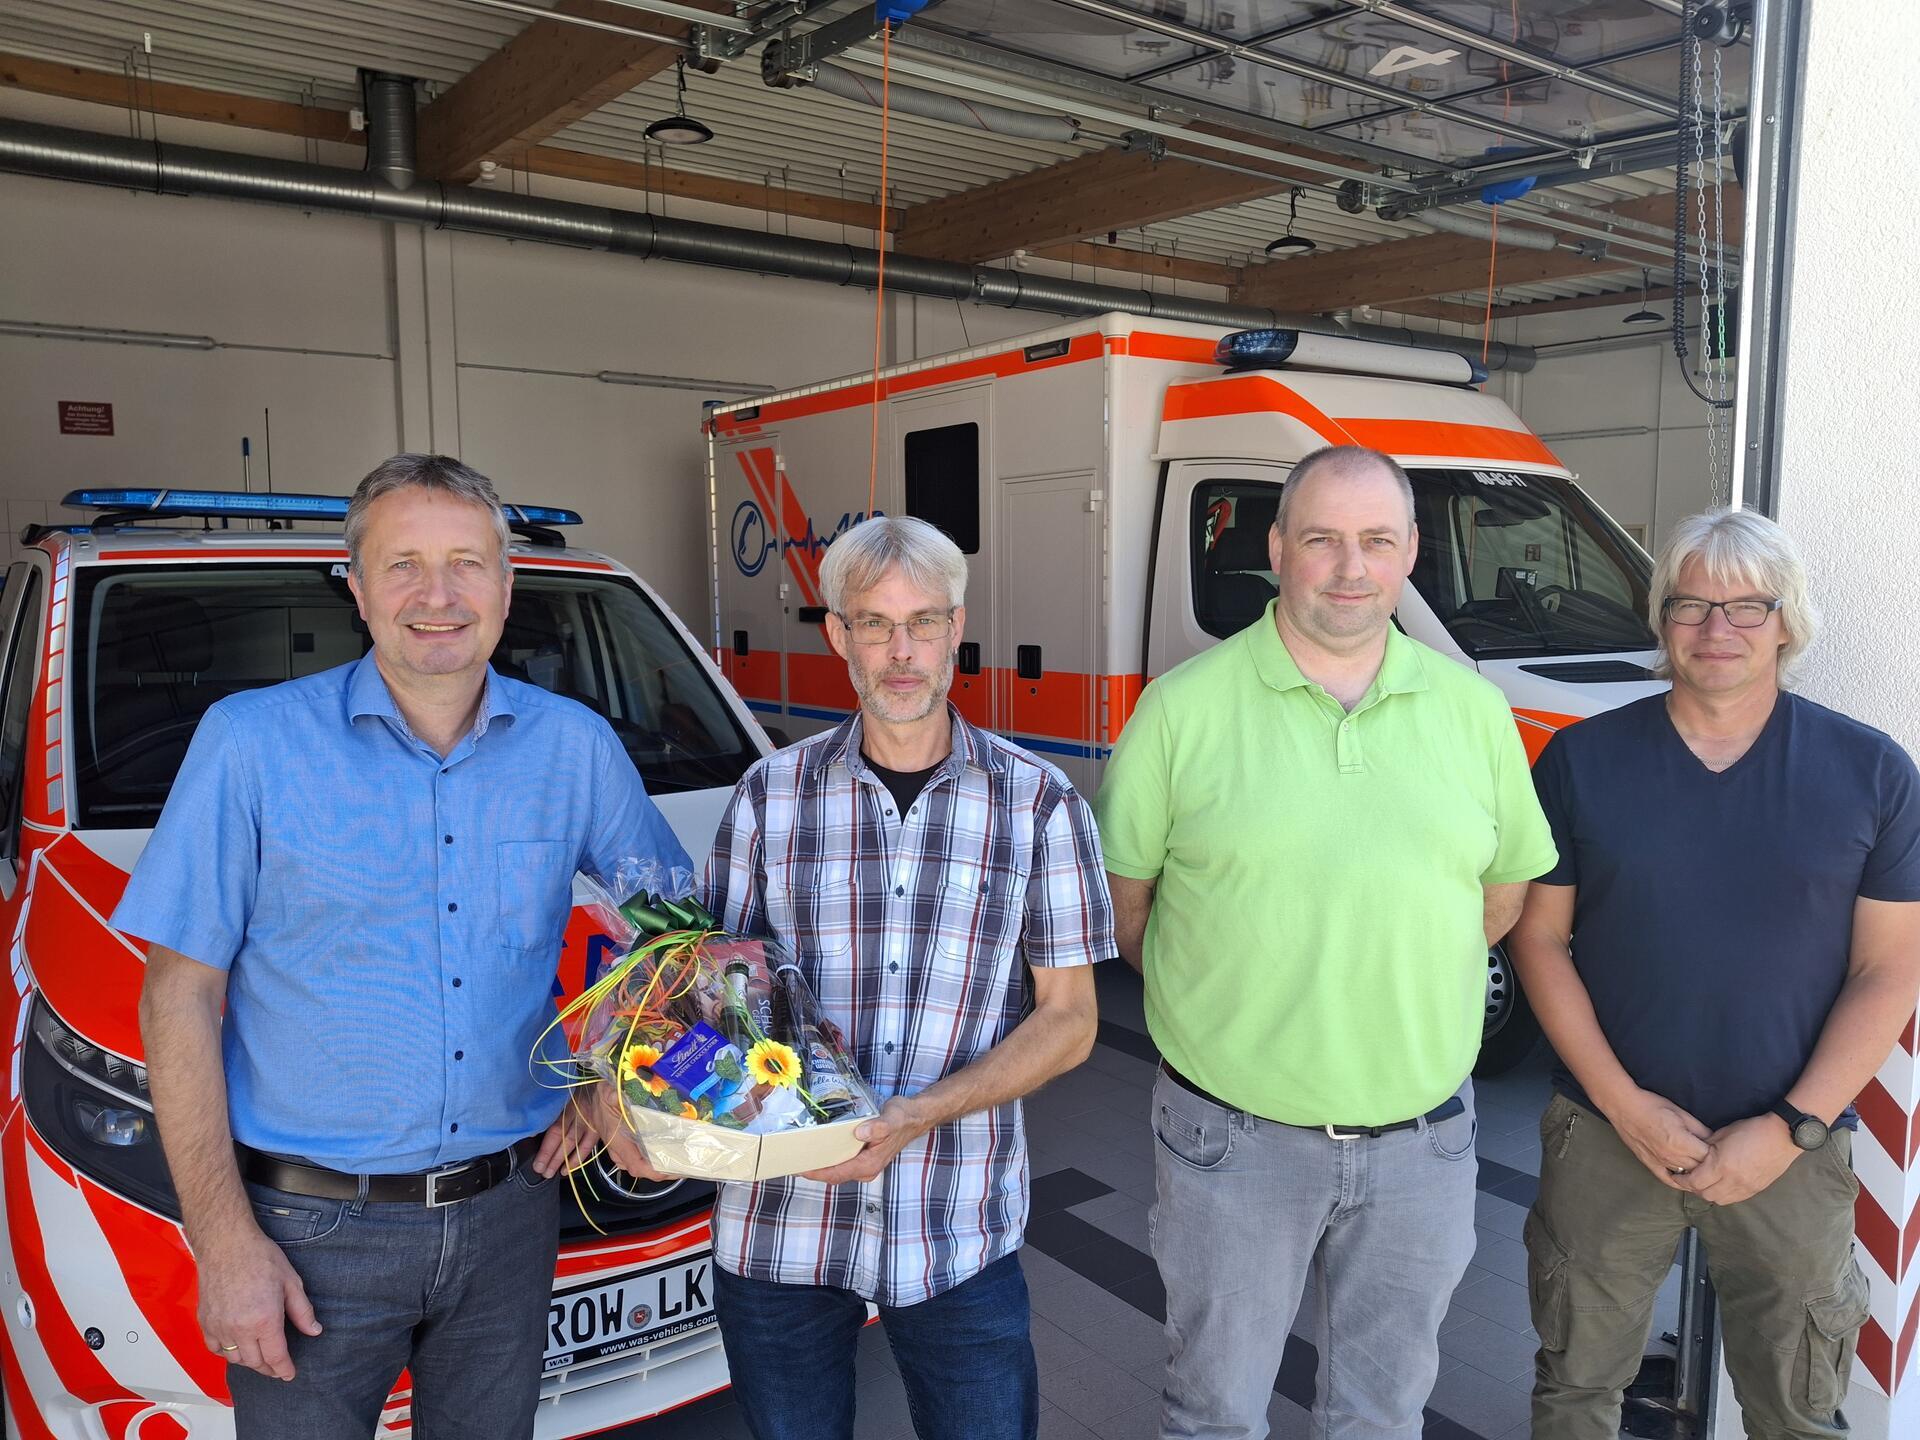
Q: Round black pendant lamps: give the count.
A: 3